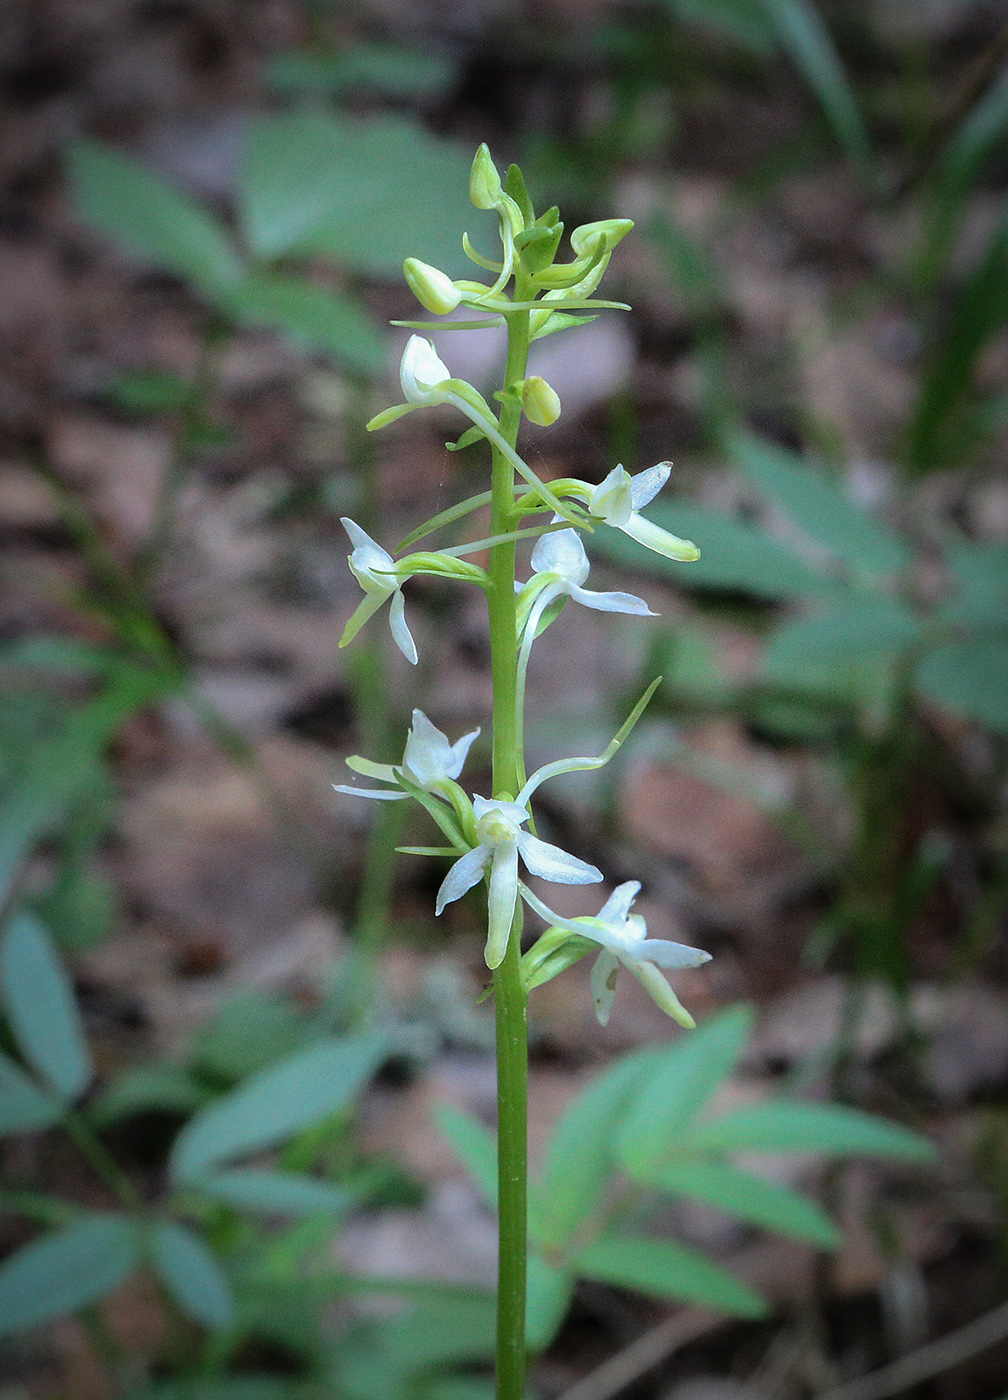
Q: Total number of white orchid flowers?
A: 7